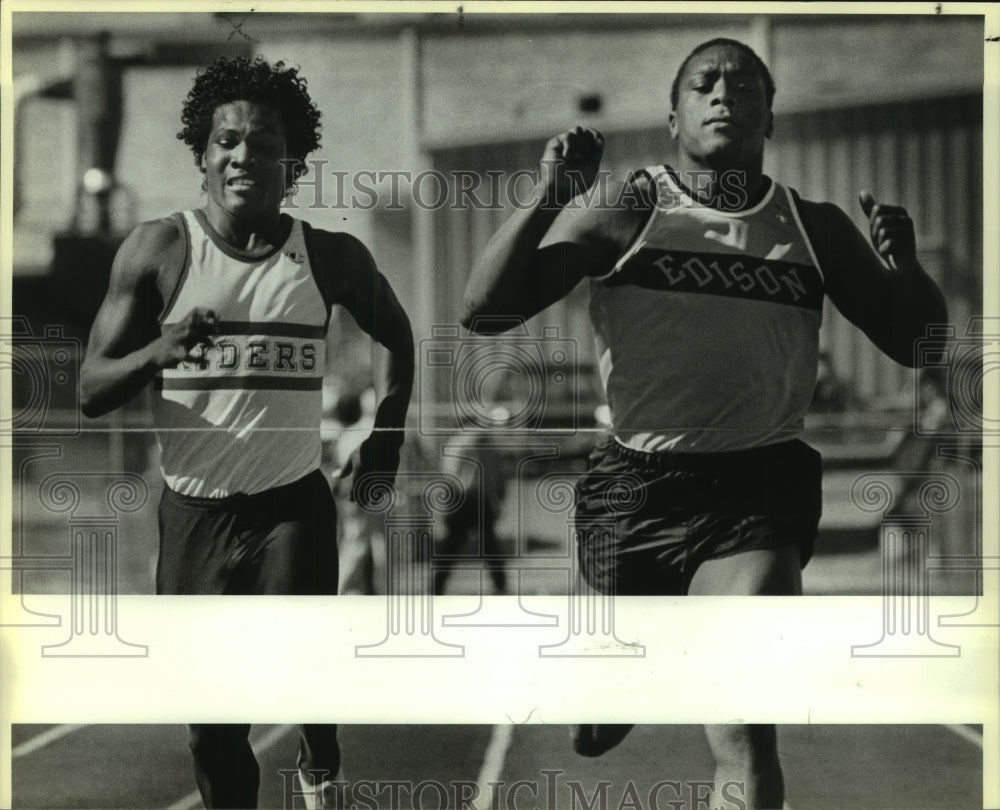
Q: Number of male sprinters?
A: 2